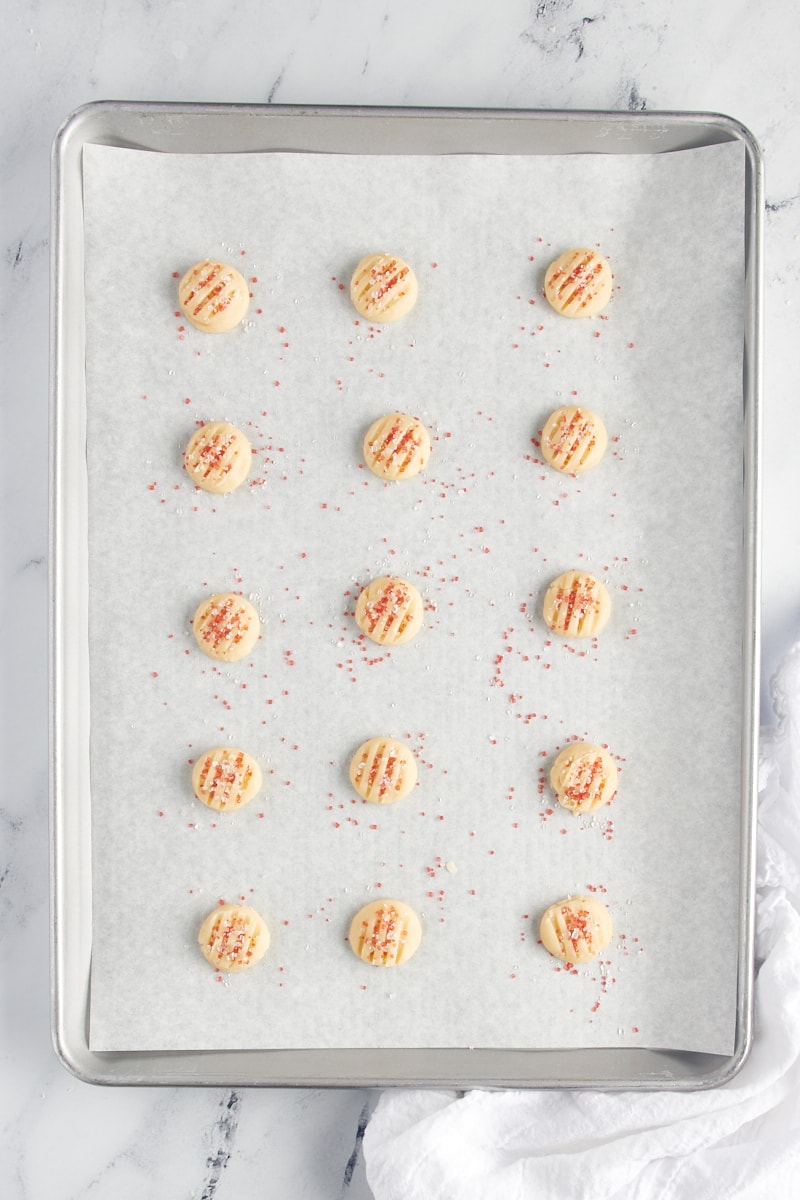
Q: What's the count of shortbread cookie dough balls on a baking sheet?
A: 15